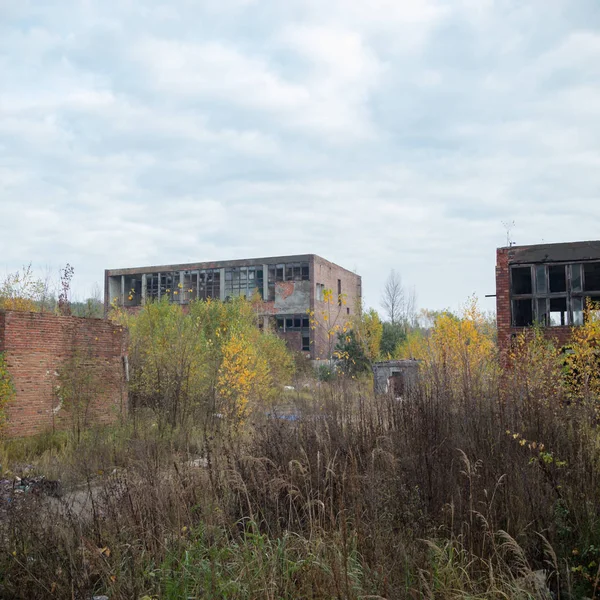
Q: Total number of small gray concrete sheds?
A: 1